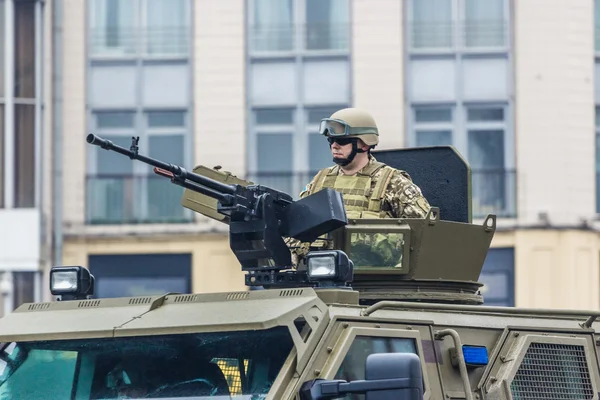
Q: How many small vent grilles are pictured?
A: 6